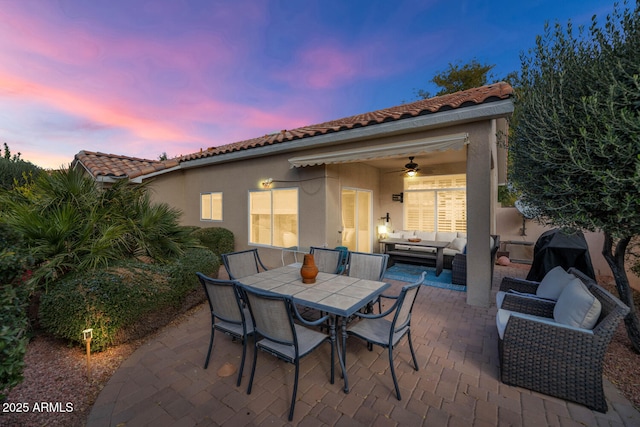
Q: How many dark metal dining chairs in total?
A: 6